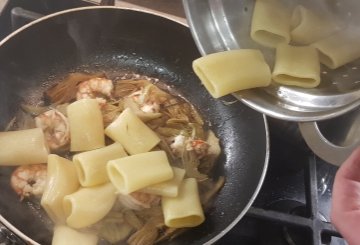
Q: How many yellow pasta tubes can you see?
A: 15